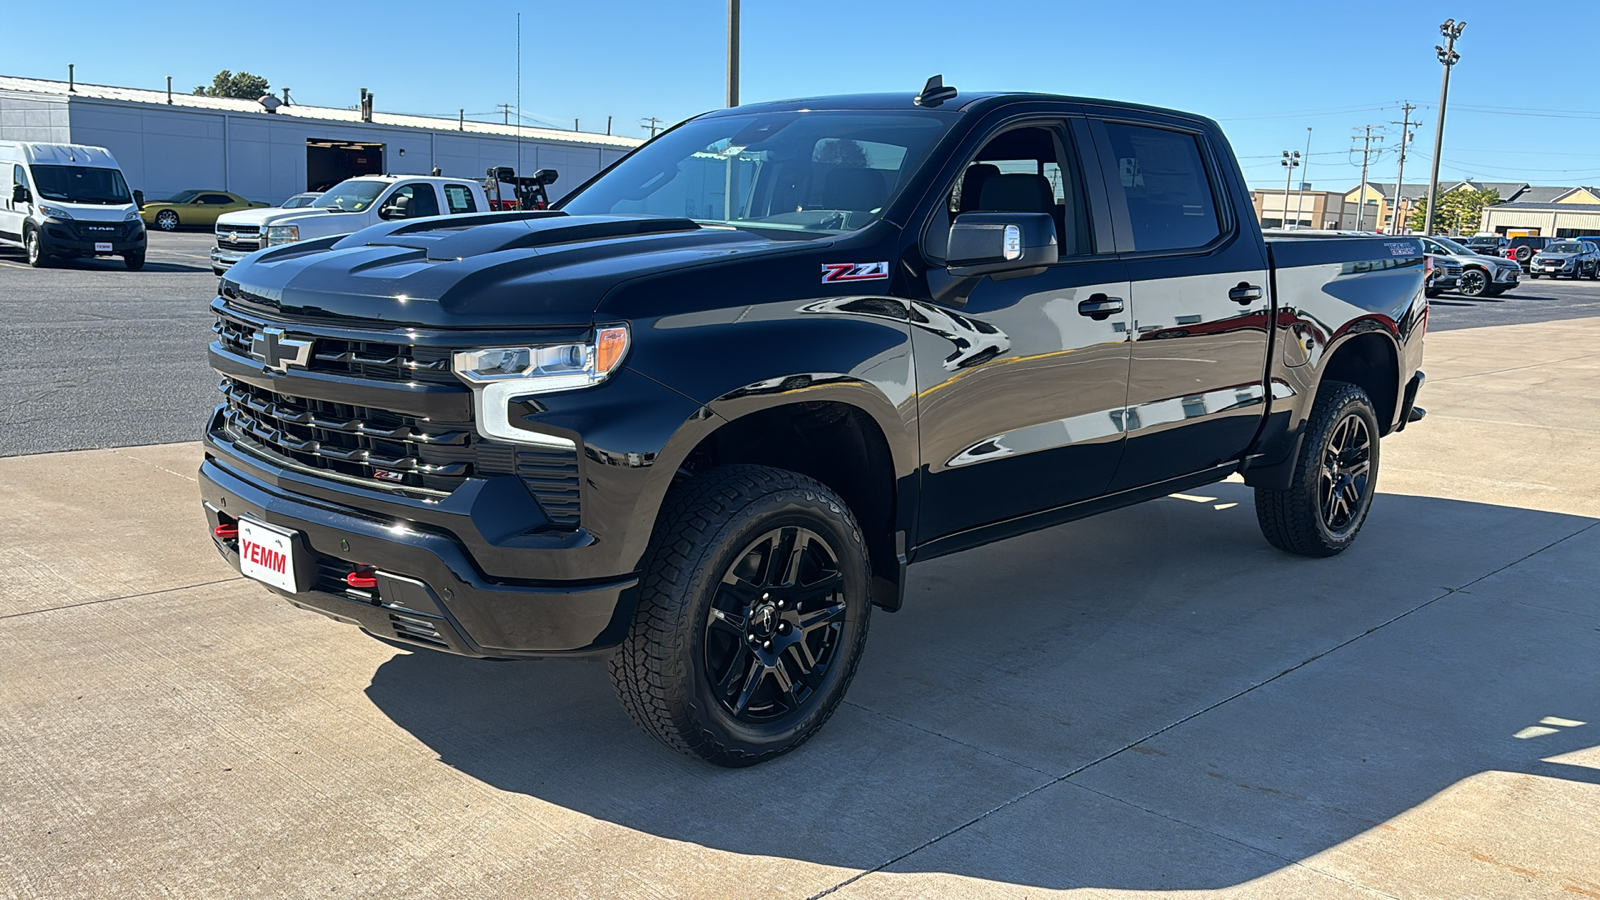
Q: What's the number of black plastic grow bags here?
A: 0